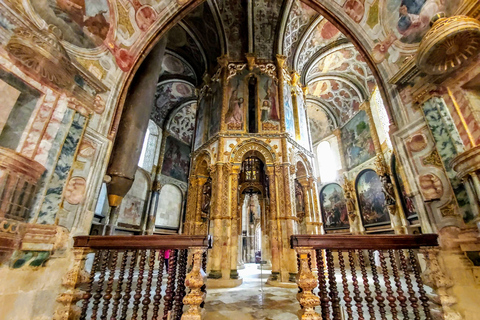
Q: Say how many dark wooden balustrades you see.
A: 2